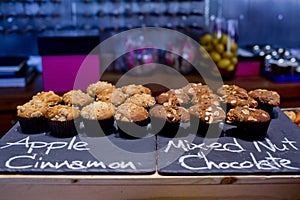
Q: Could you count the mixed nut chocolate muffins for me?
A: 9